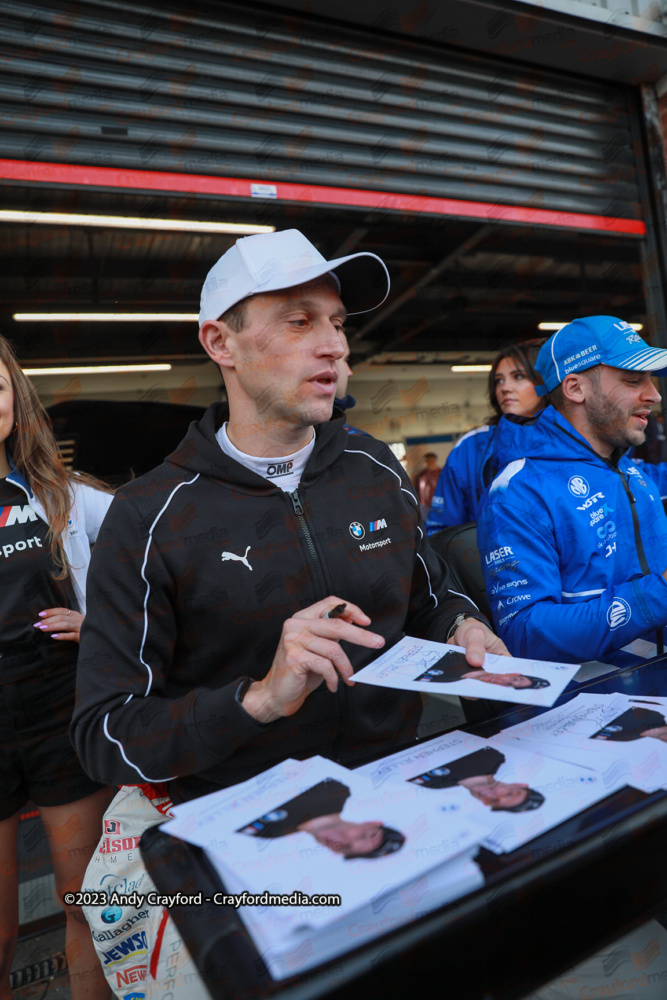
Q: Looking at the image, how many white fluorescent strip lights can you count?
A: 5